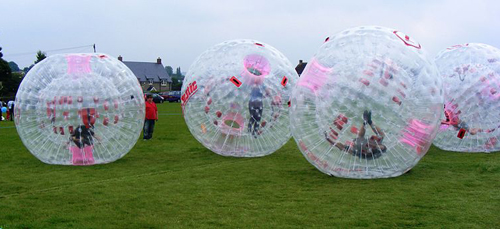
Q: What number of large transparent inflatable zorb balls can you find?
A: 4